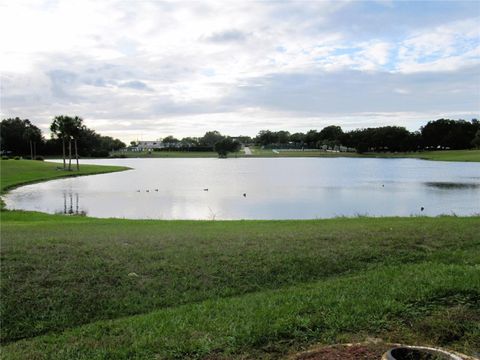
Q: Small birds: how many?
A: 7